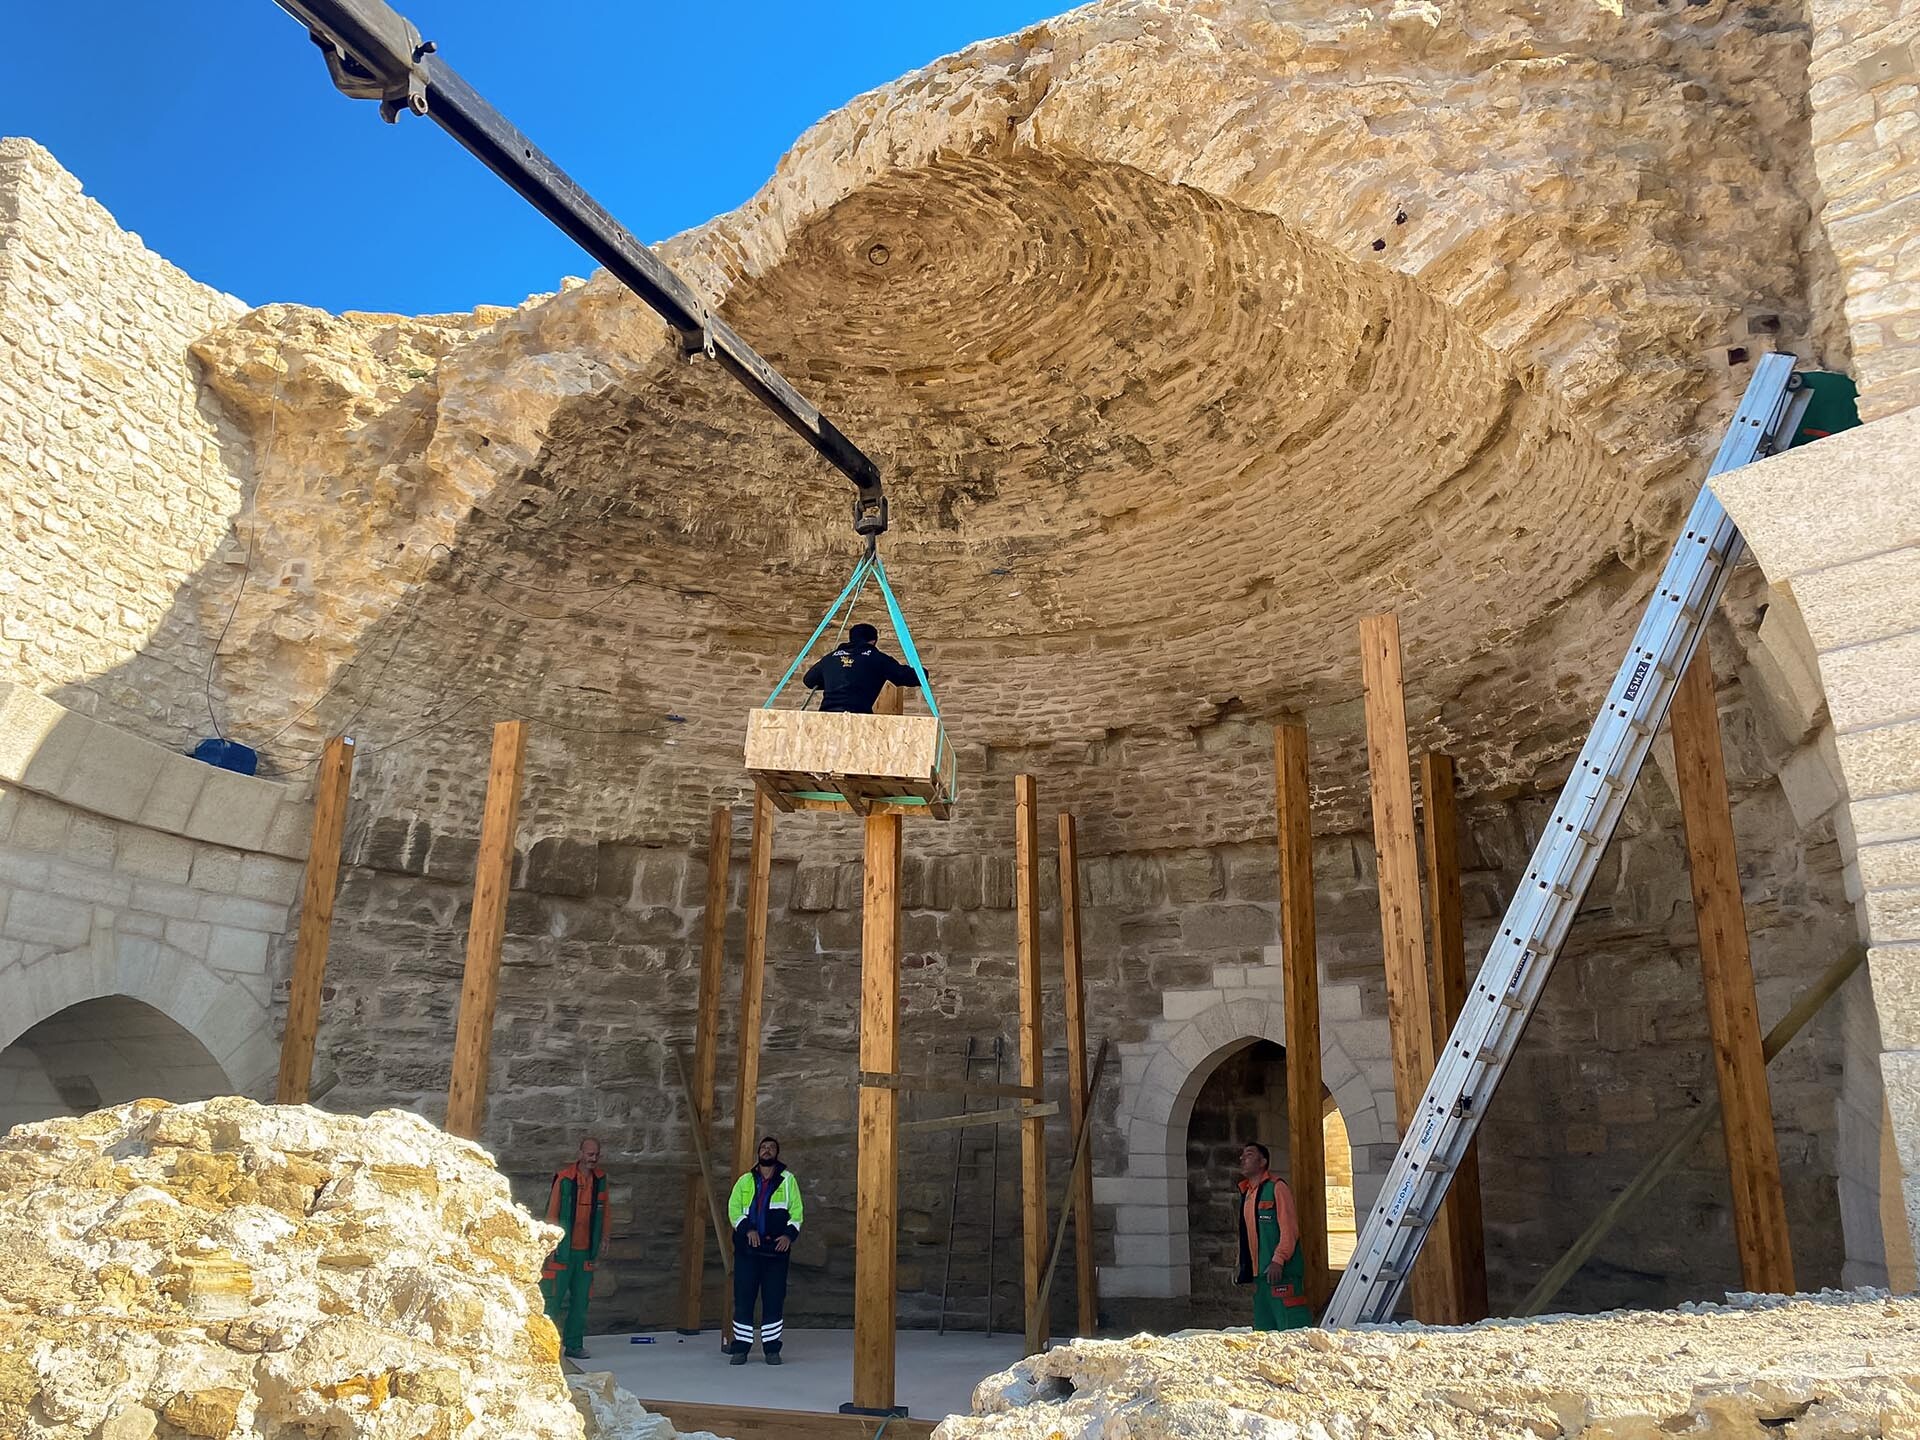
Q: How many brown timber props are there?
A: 11